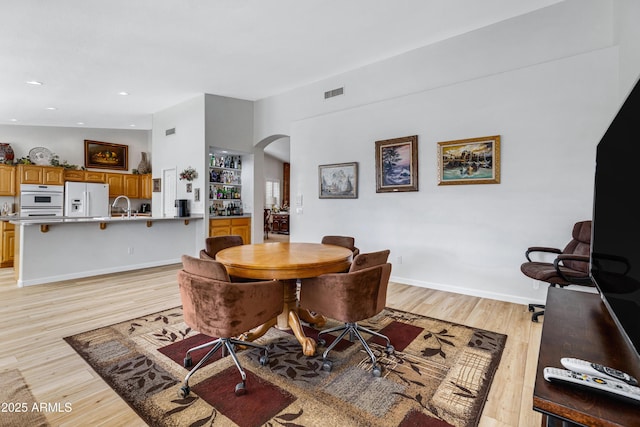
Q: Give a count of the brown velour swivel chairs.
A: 4